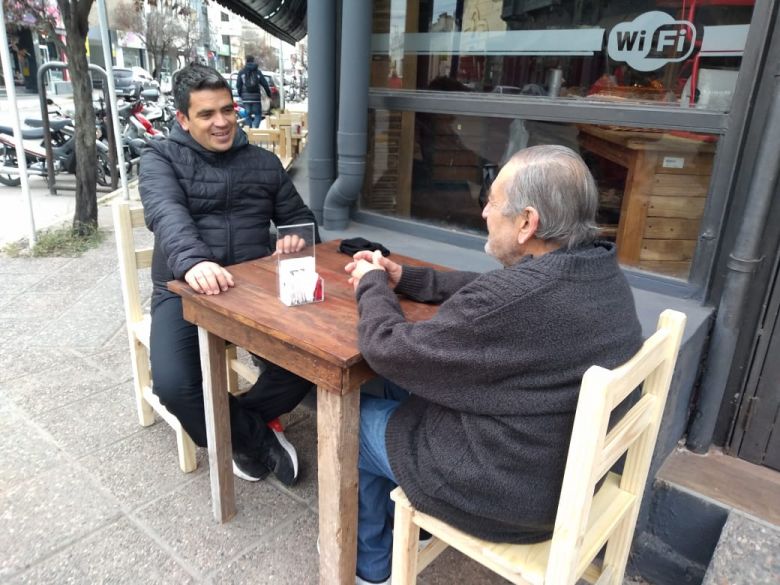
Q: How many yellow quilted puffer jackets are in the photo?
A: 0